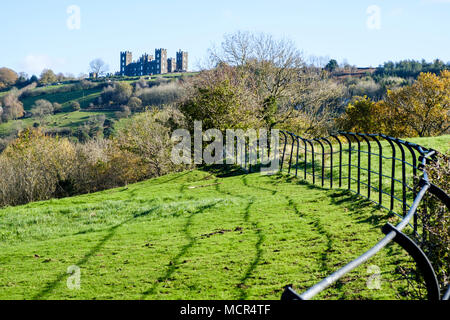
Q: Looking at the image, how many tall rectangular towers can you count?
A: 3